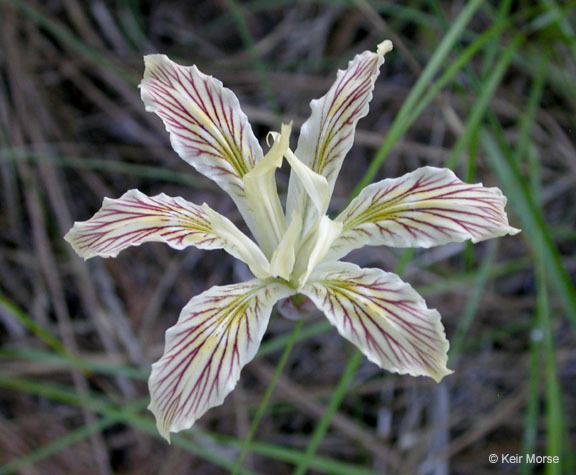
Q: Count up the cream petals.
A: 6